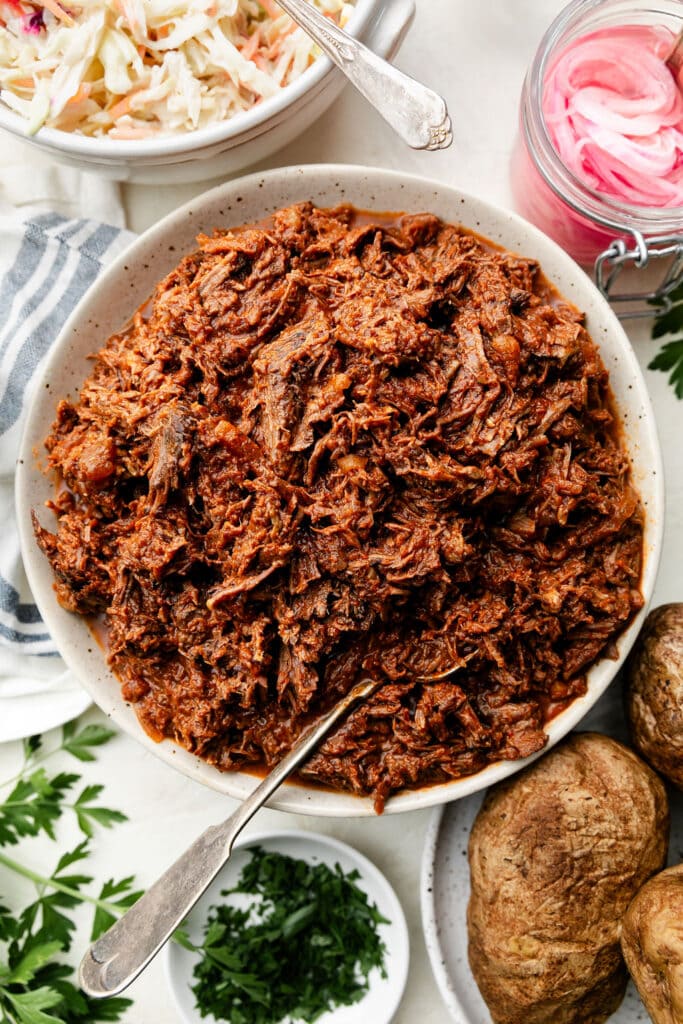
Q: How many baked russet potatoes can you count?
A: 3